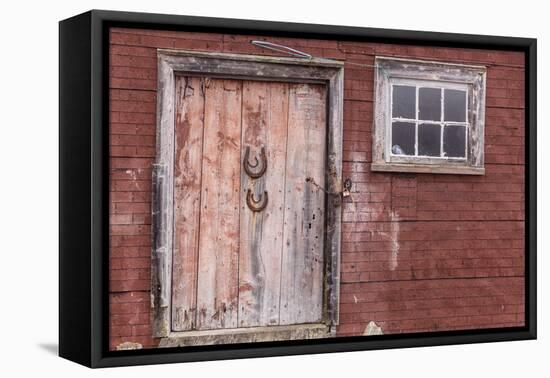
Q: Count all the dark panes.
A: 6